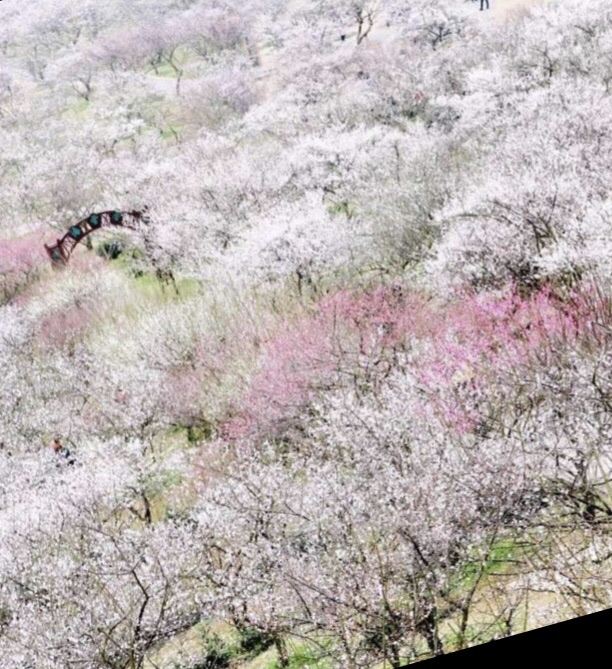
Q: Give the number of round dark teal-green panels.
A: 3